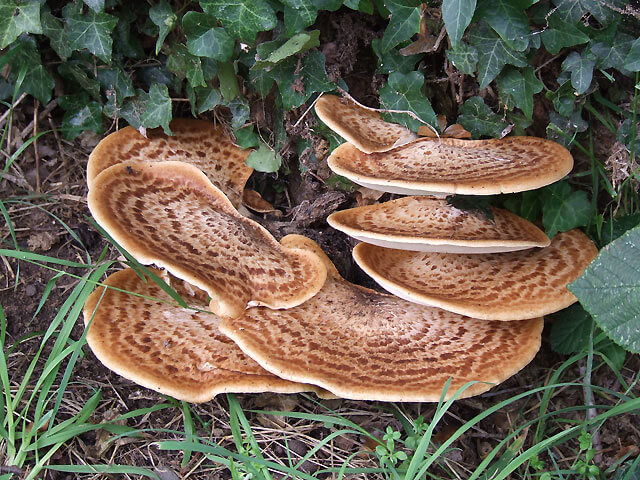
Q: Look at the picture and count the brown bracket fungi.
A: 8